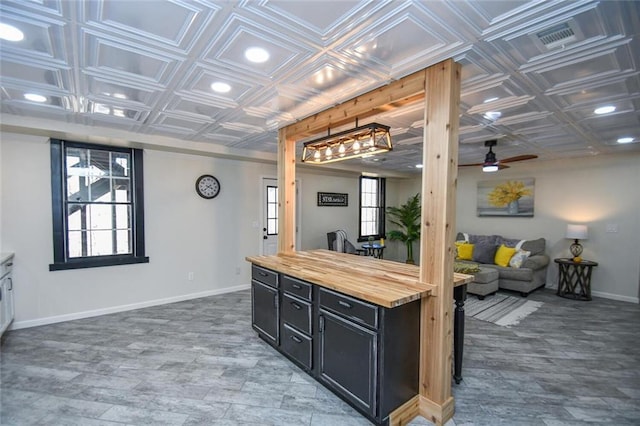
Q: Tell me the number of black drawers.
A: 5